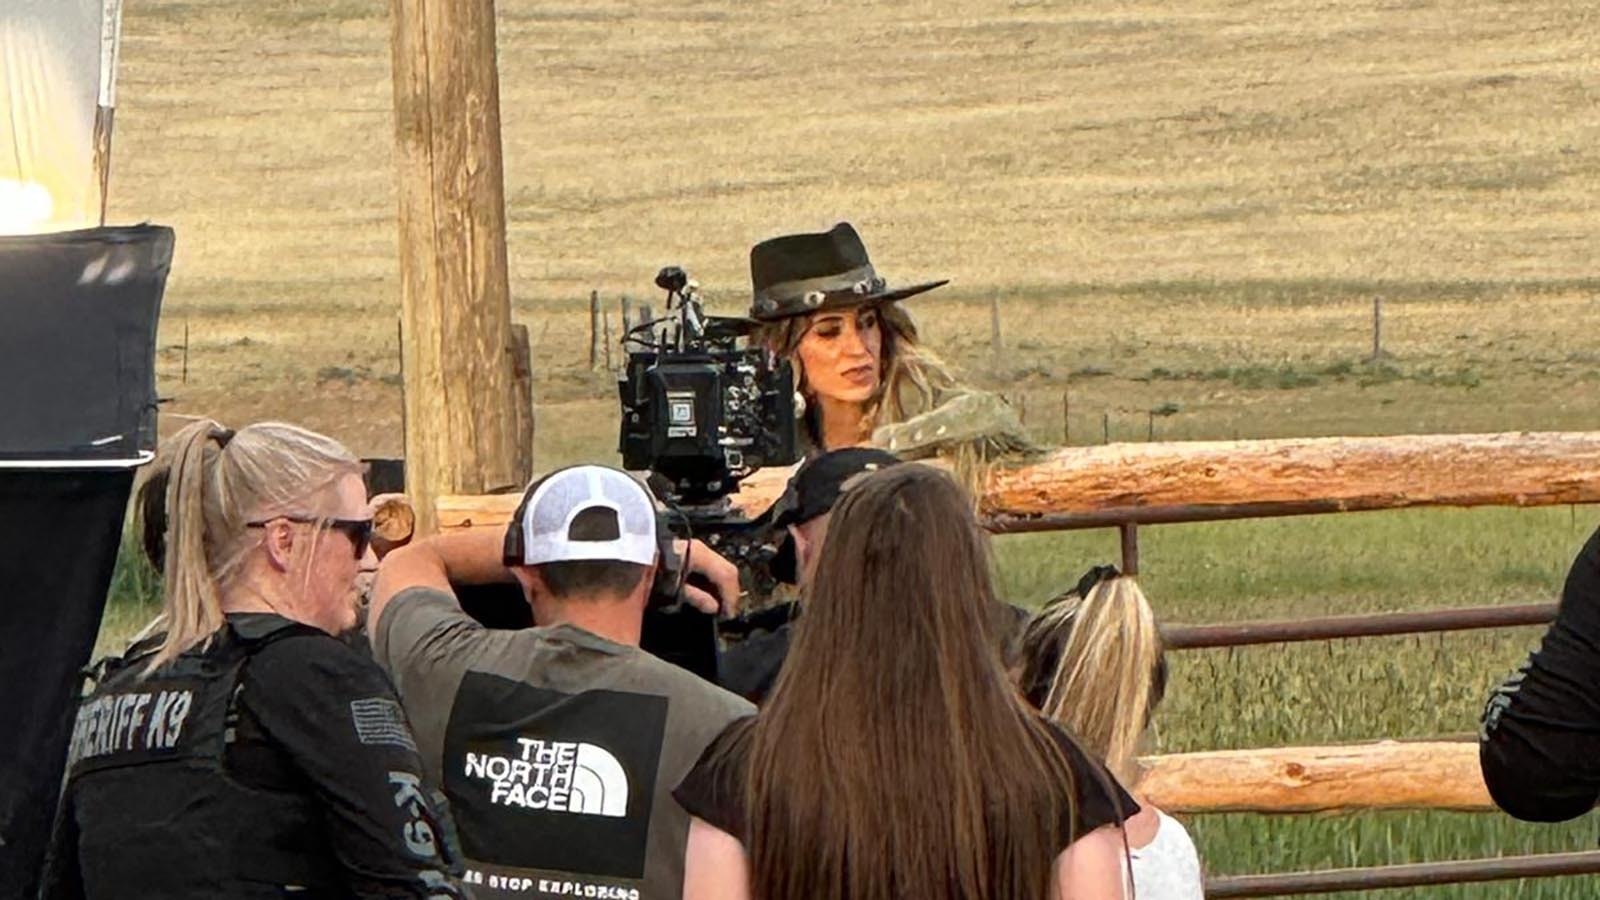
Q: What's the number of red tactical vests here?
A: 0